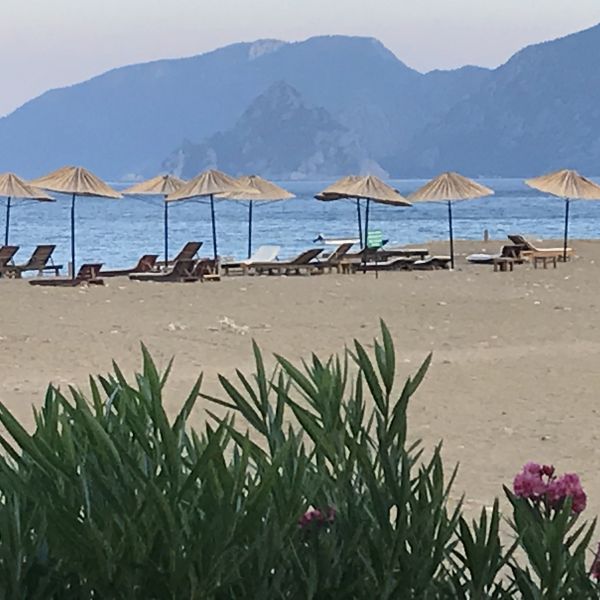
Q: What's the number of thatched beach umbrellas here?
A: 9